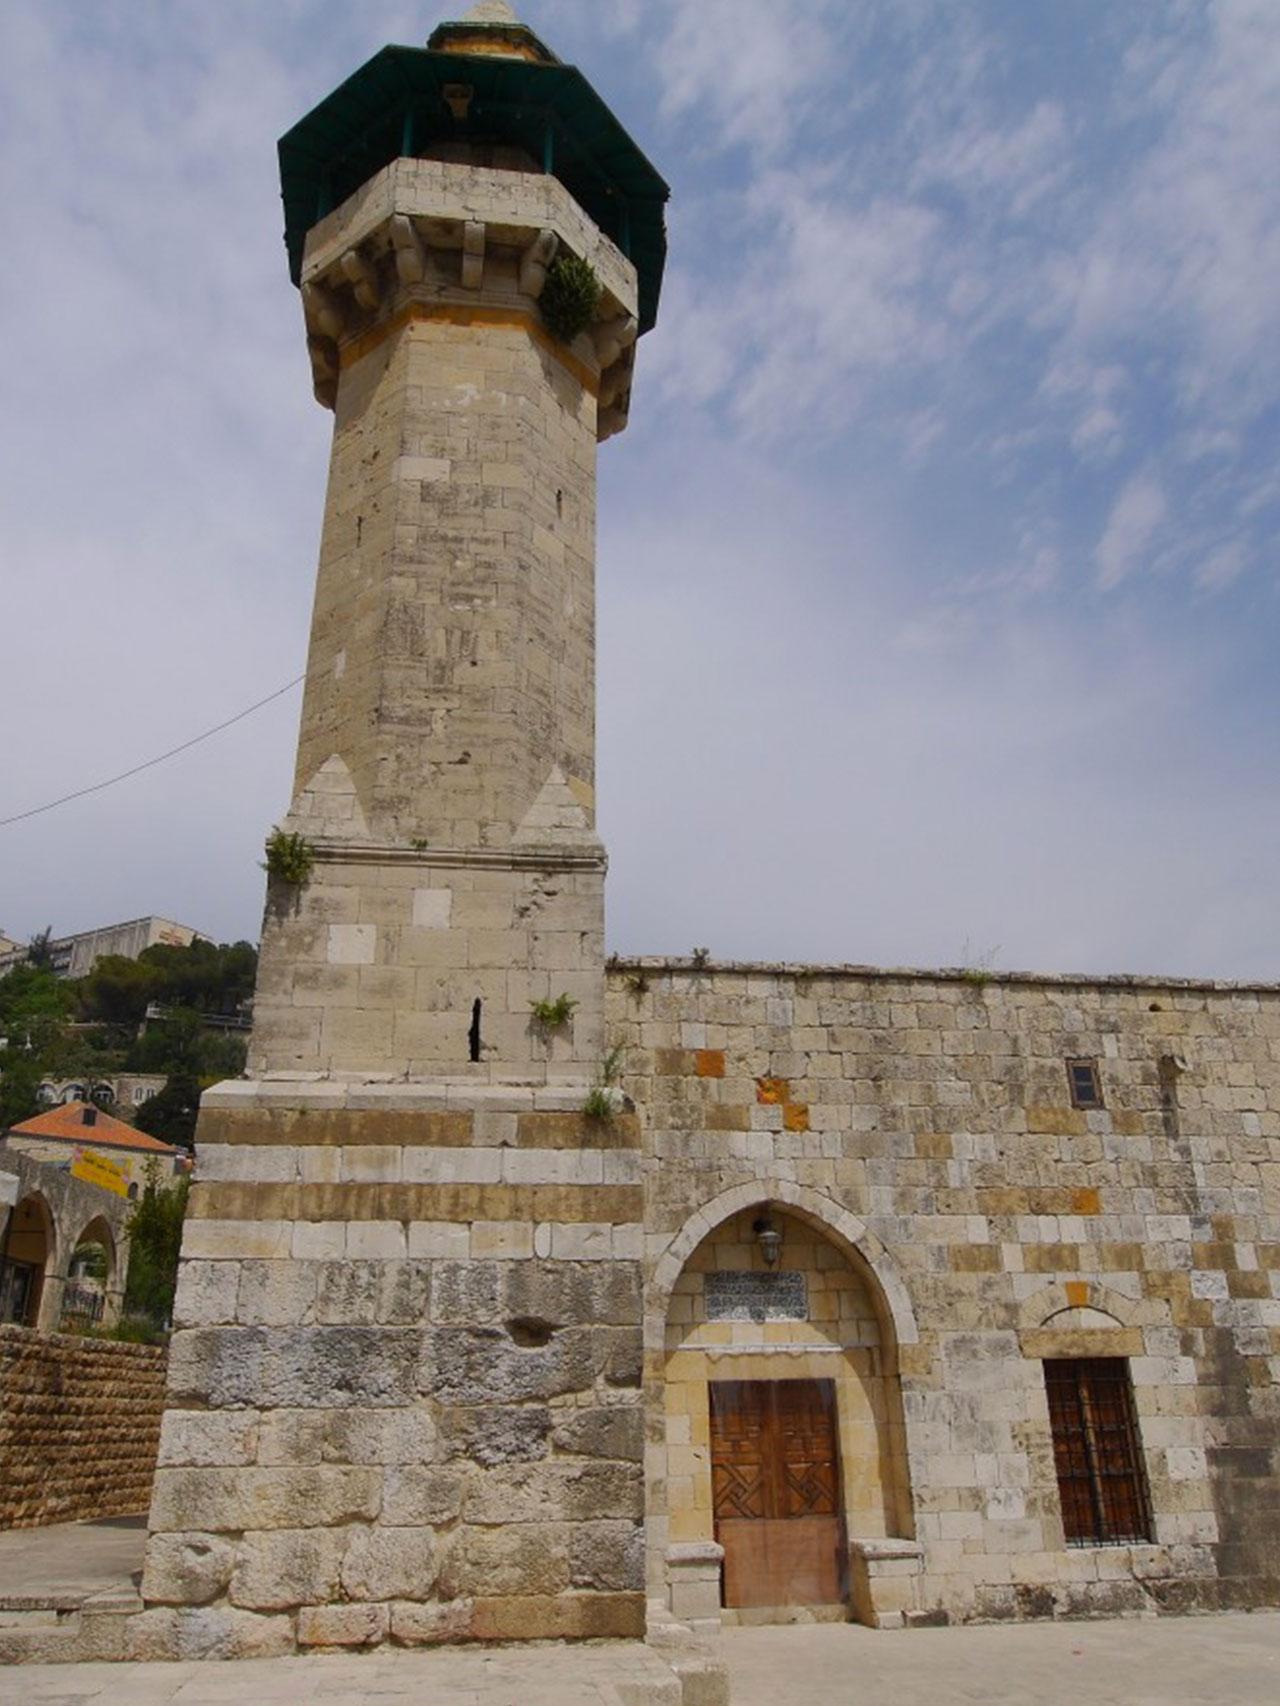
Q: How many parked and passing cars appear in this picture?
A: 0